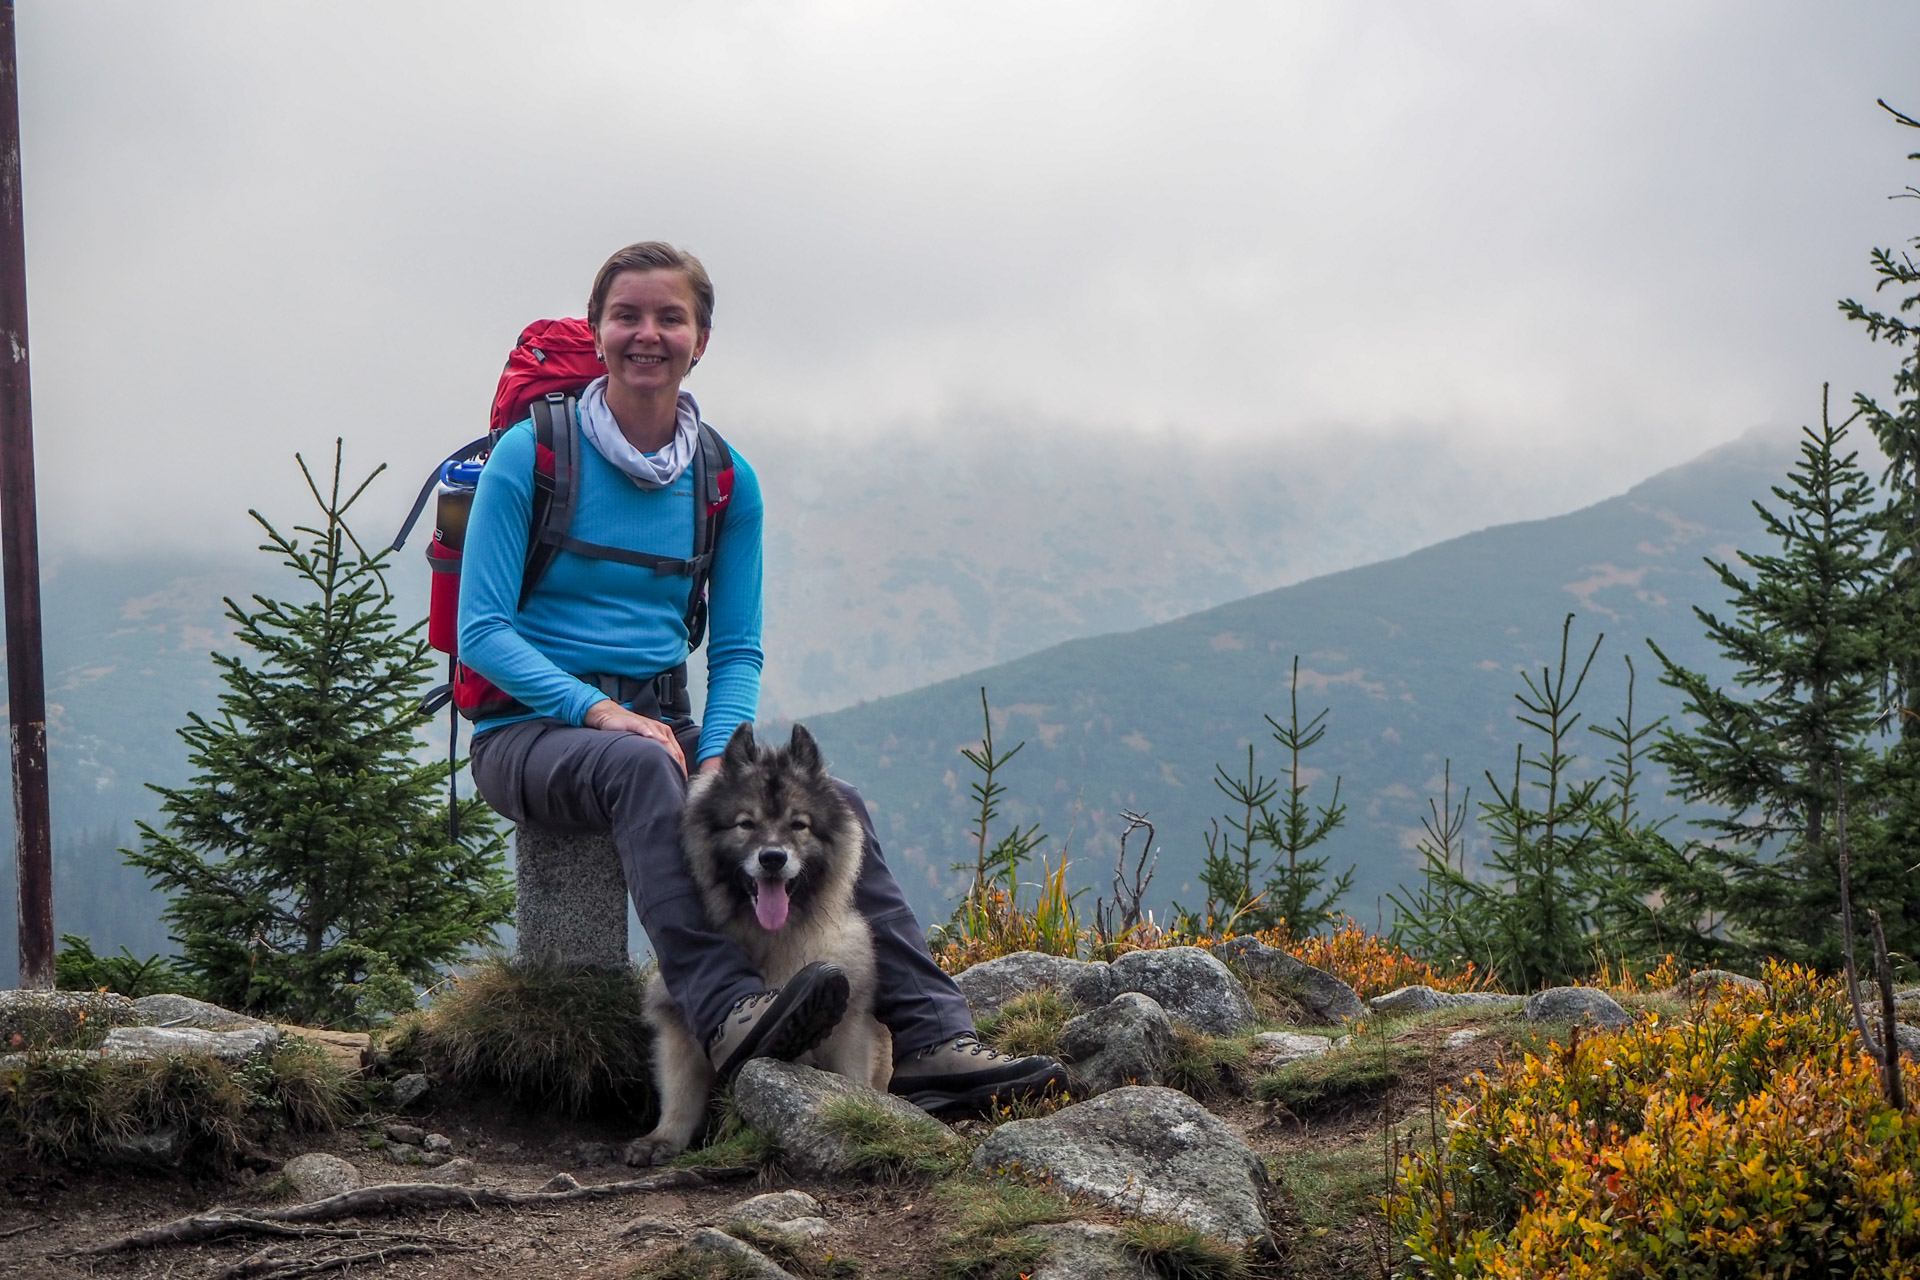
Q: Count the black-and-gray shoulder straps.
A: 2